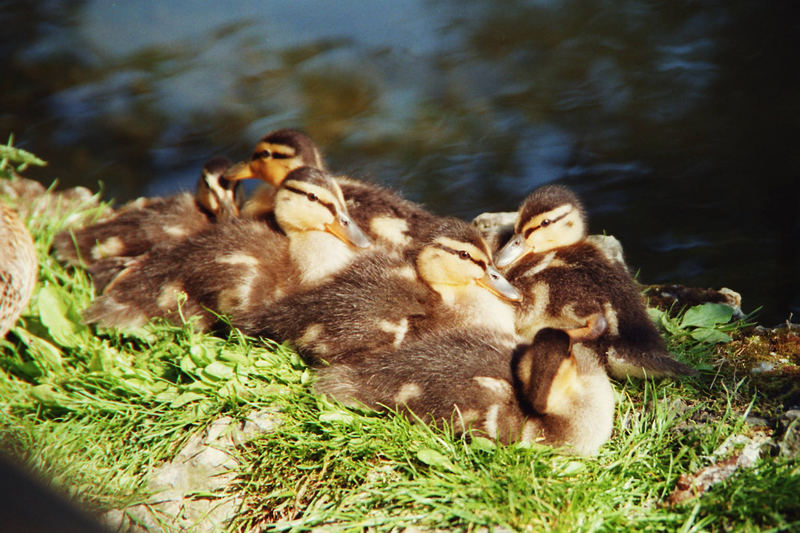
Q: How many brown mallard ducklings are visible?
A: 6